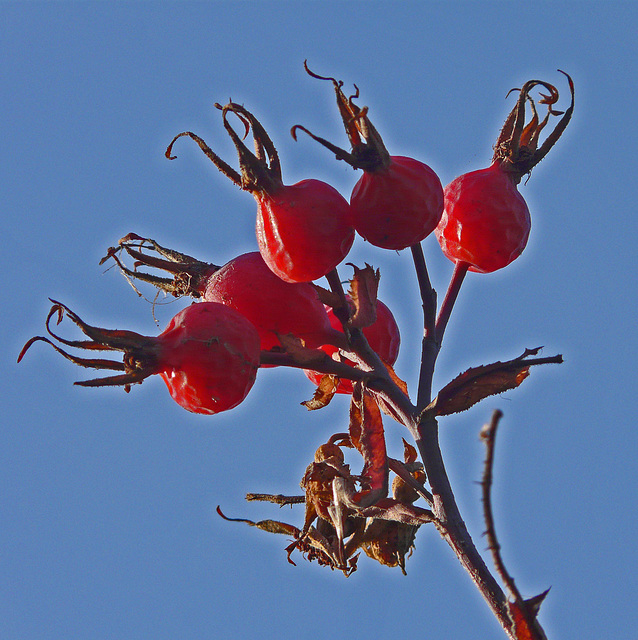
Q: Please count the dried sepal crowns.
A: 5